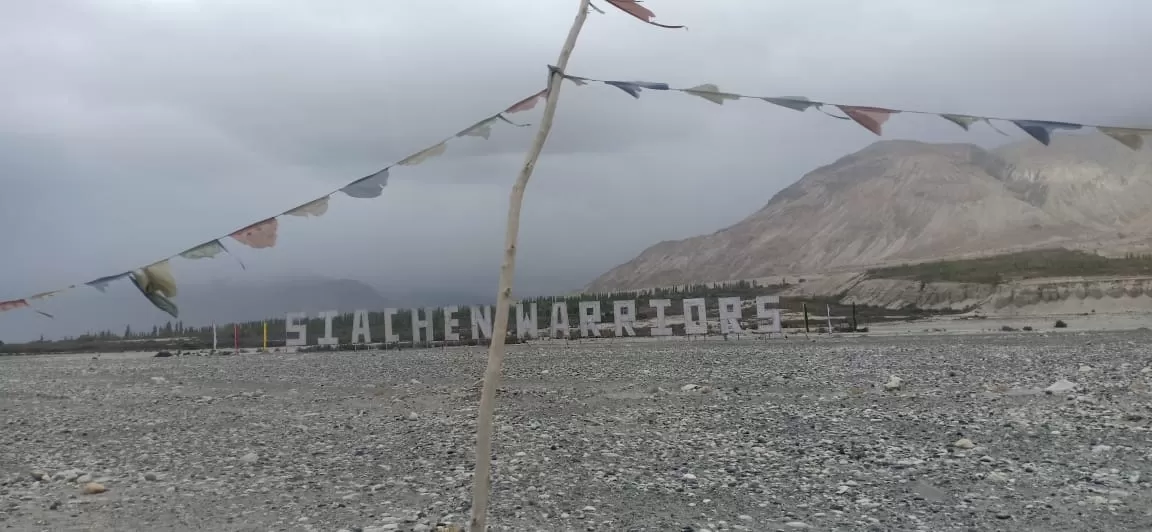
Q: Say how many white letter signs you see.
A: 15